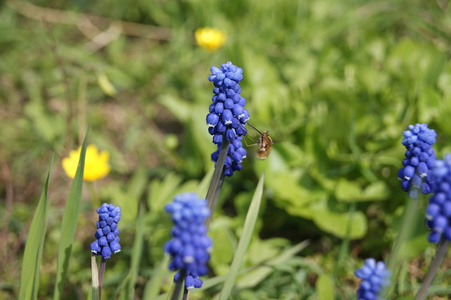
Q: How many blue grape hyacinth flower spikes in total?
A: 6